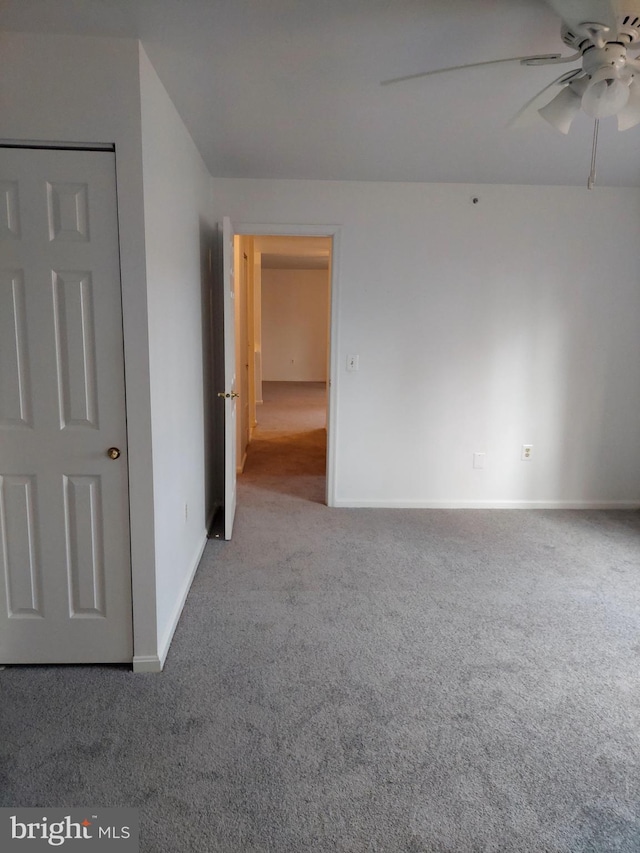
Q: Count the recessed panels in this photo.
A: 6